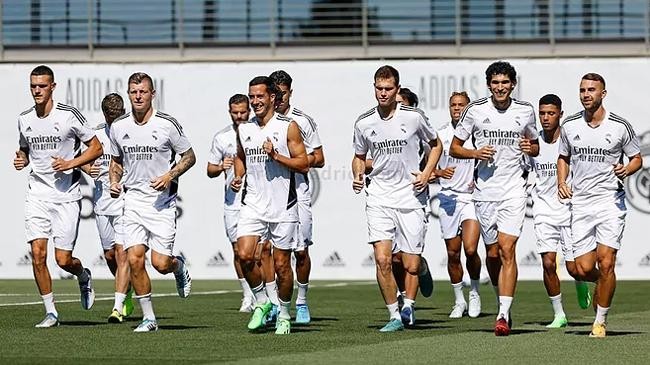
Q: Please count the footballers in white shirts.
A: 12